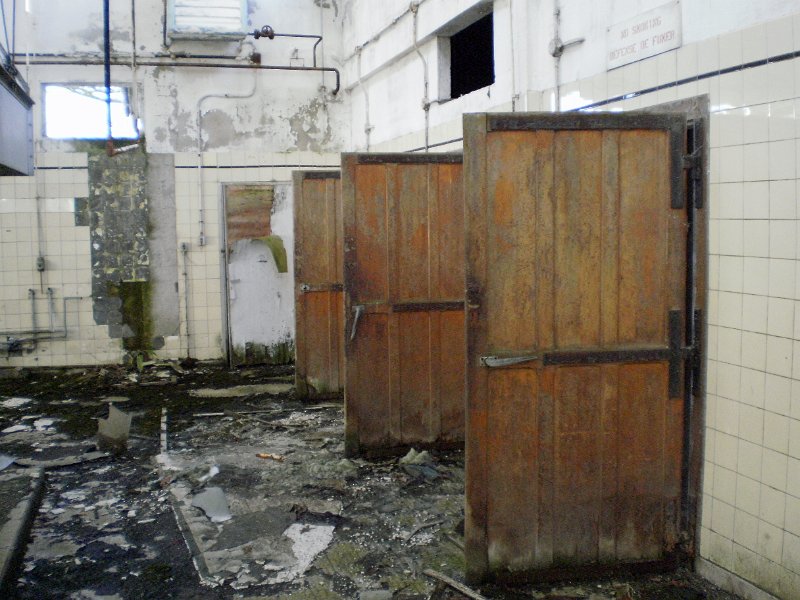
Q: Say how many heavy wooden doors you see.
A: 3